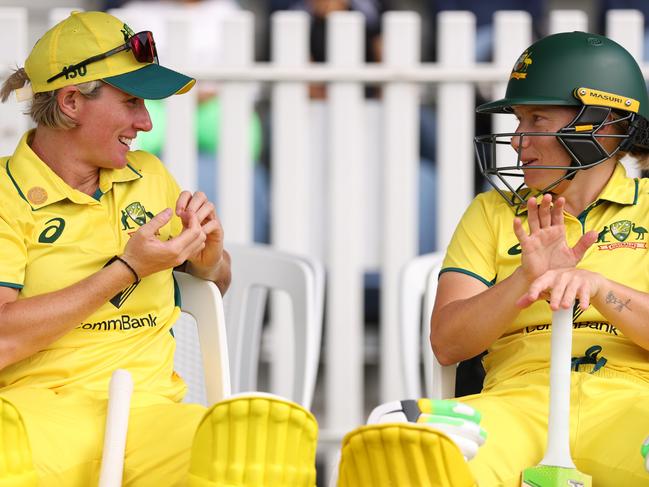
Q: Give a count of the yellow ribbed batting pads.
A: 3